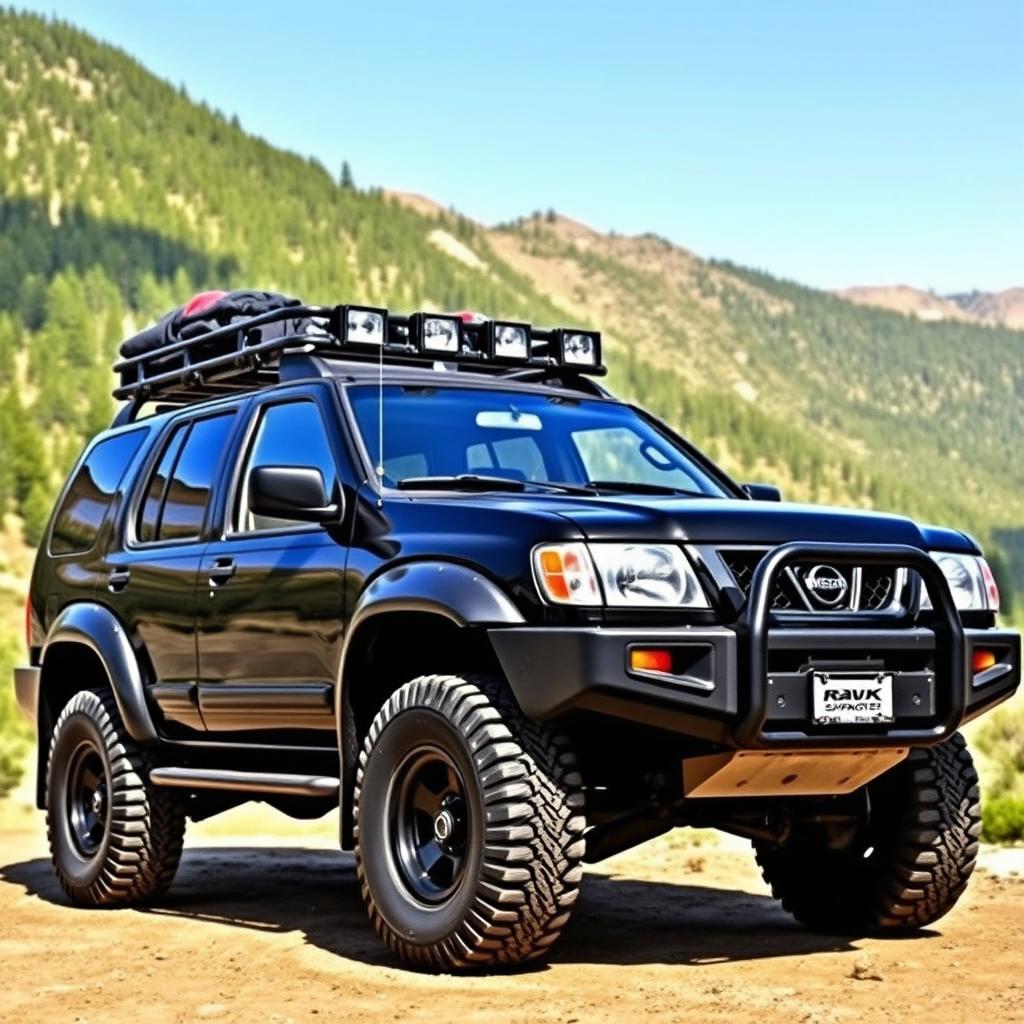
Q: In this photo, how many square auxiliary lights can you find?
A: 4